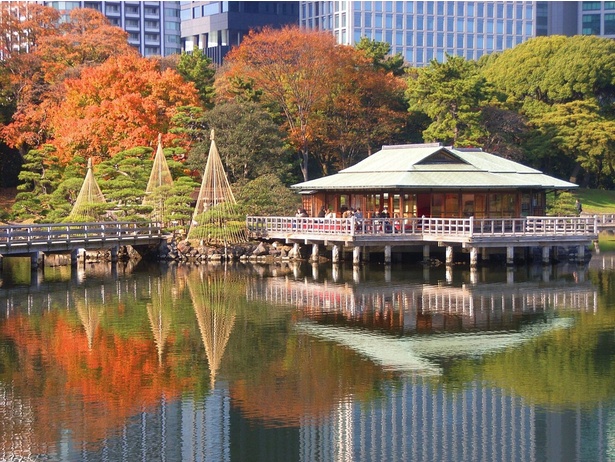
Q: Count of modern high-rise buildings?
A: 4